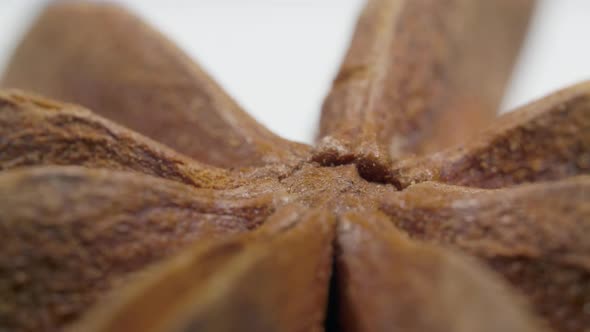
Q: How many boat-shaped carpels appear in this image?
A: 8